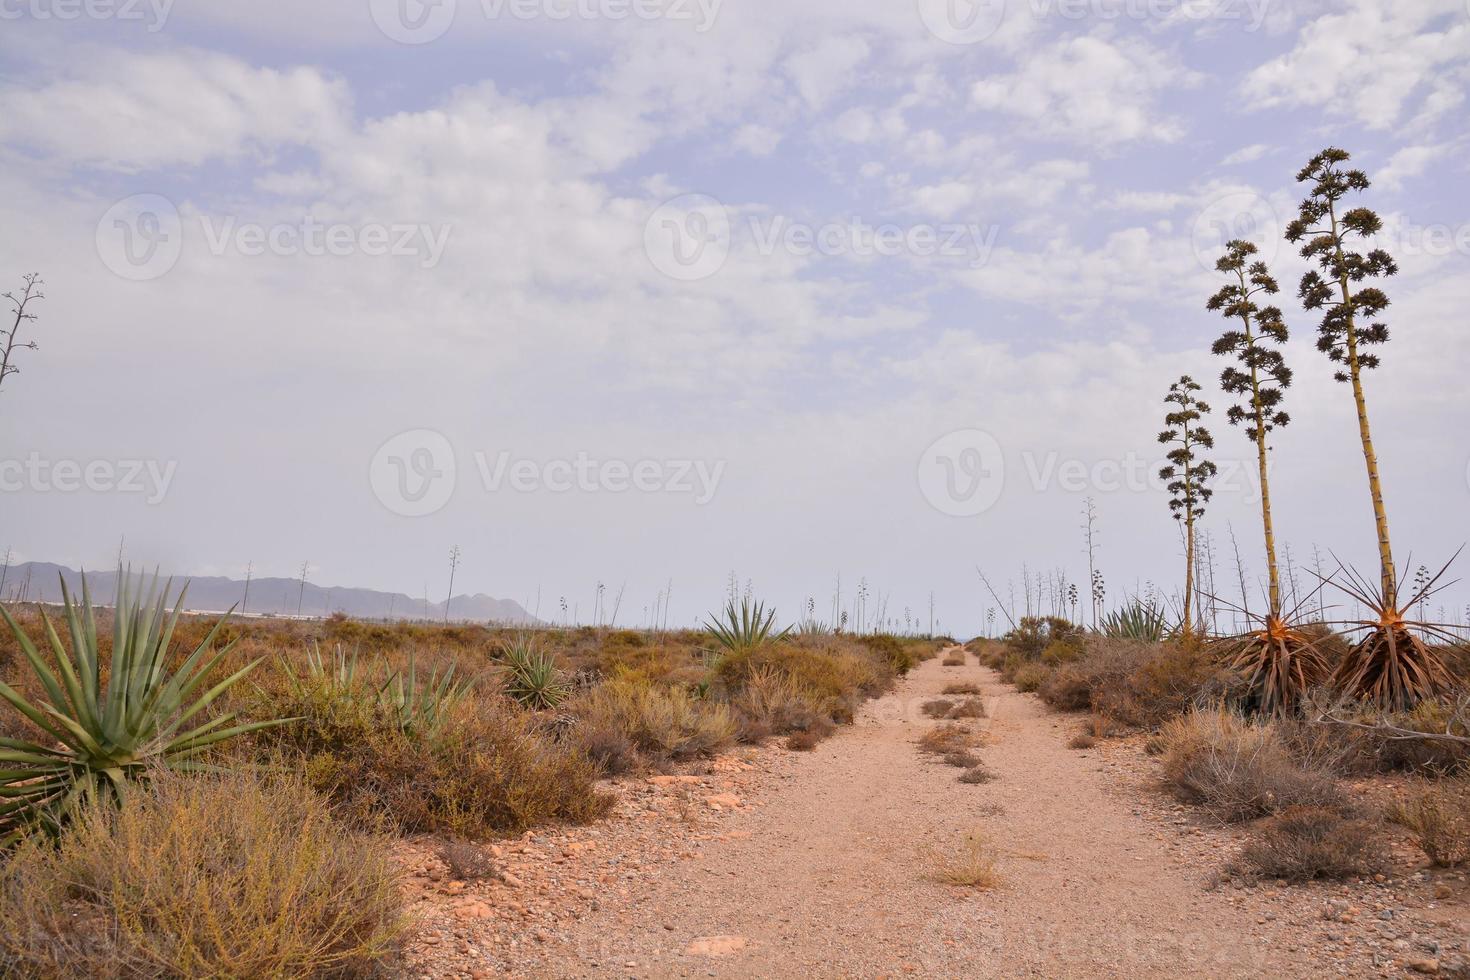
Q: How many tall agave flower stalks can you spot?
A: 3